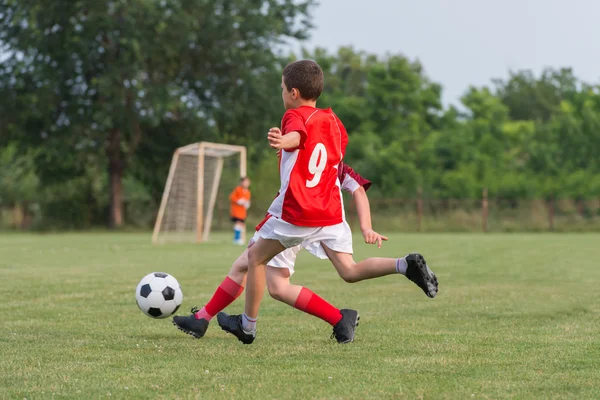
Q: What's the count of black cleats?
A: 4